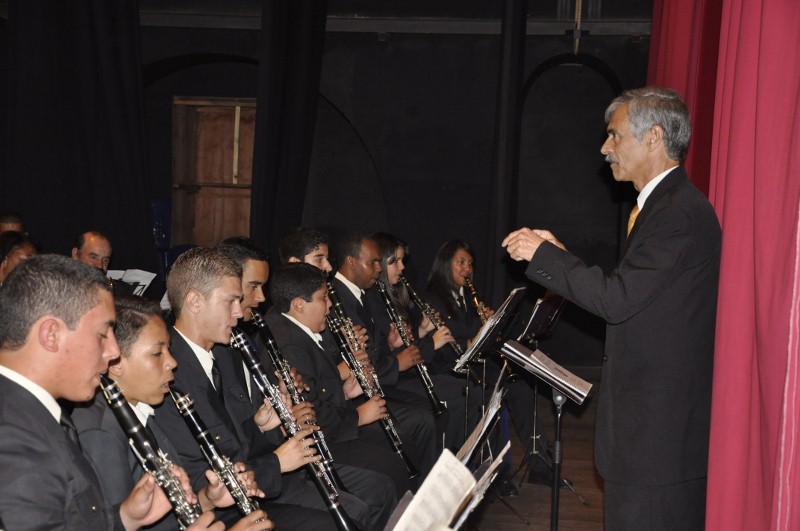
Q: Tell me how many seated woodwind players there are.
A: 9